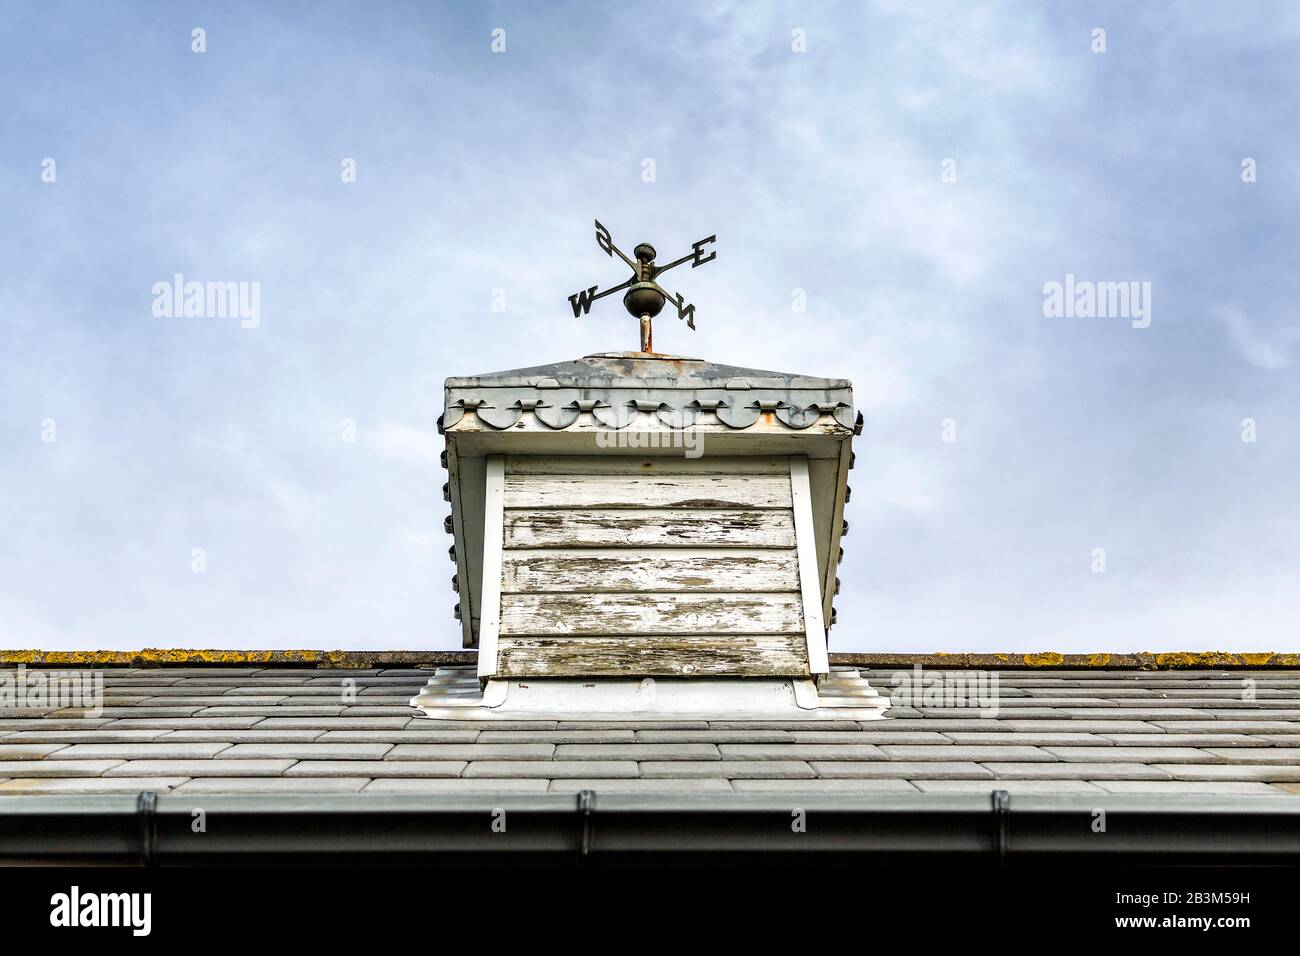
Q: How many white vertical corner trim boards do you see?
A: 2